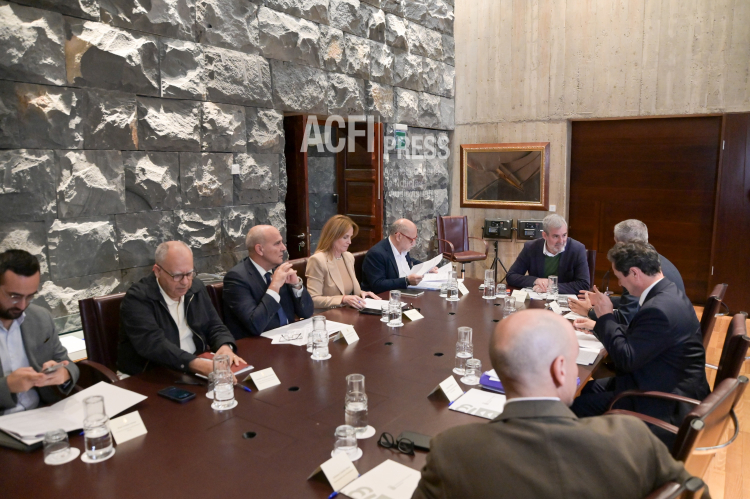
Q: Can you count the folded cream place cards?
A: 9